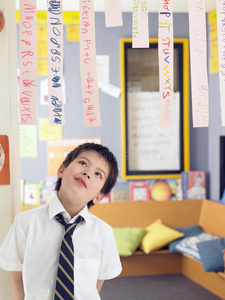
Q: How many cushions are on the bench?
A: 5